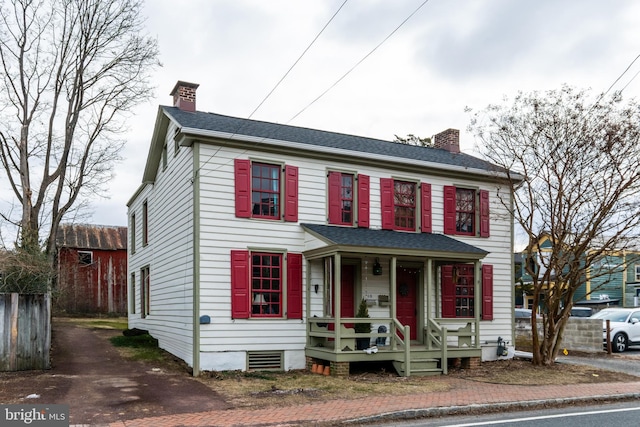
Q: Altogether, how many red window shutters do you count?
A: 12